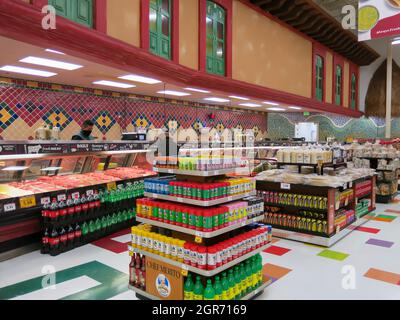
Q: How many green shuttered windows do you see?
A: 6